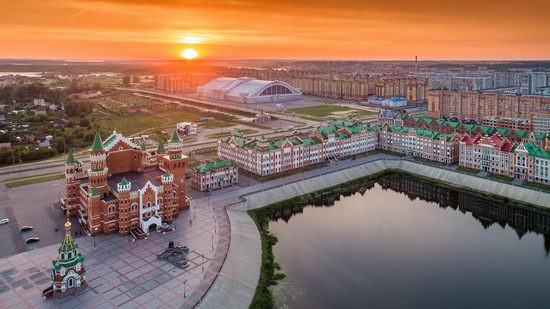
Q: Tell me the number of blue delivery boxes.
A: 0